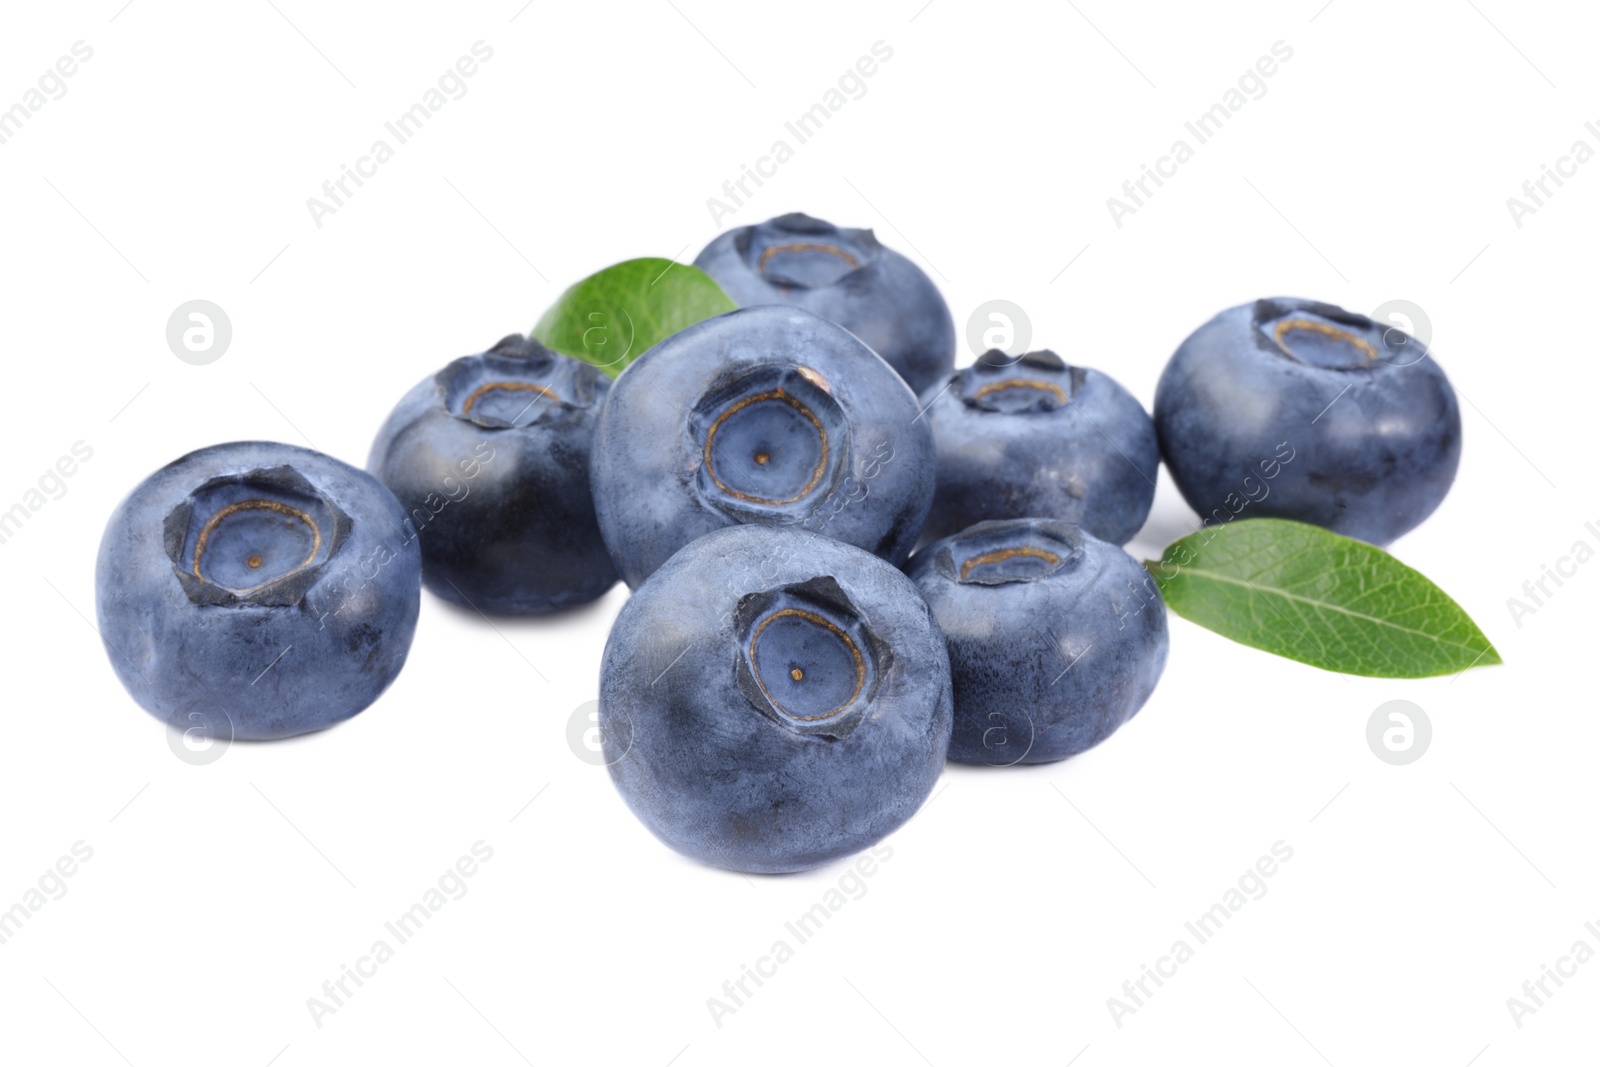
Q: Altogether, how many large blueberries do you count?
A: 8